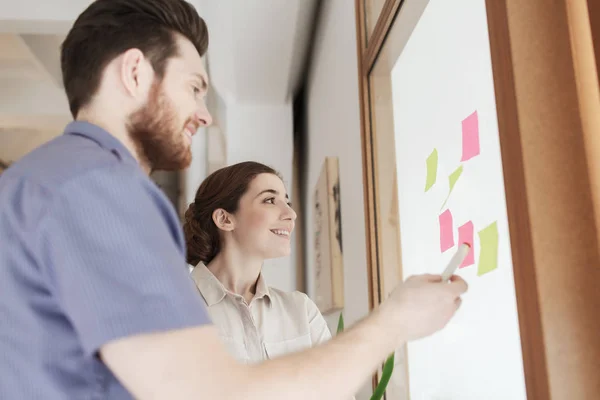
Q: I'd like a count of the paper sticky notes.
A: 6